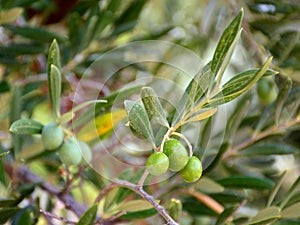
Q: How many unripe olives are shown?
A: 7